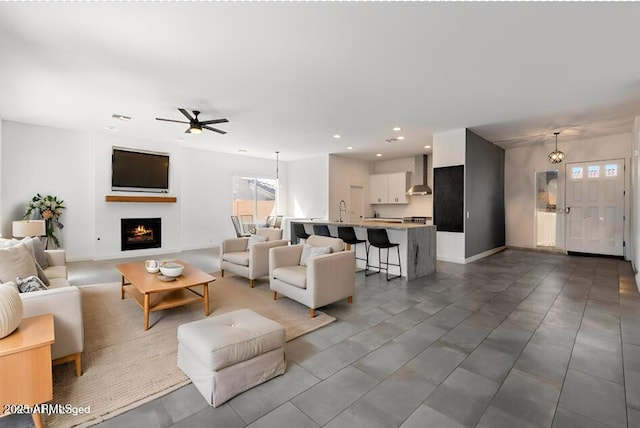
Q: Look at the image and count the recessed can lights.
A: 6